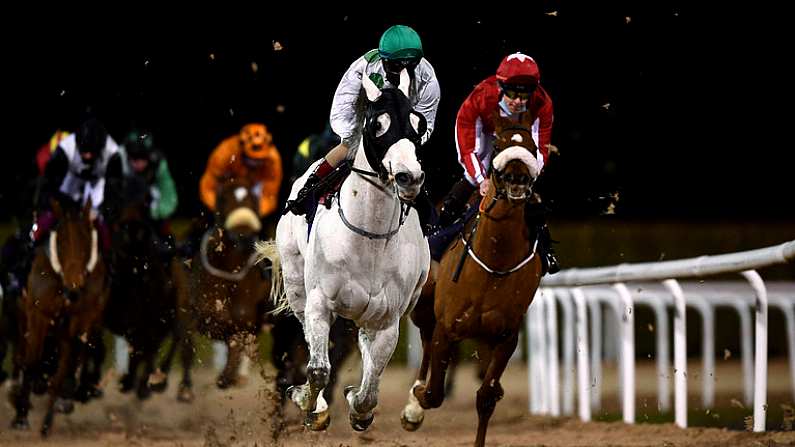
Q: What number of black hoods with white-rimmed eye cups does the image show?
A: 1